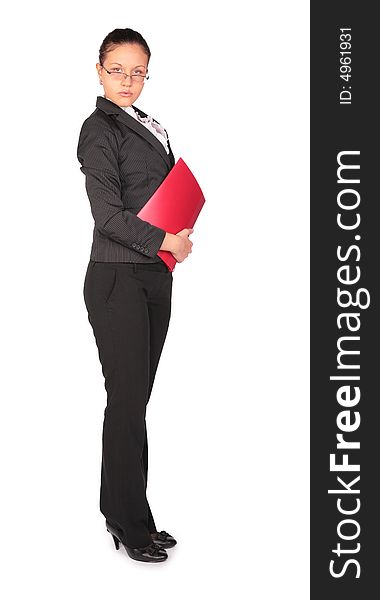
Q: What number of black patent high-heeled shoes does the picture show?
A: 2